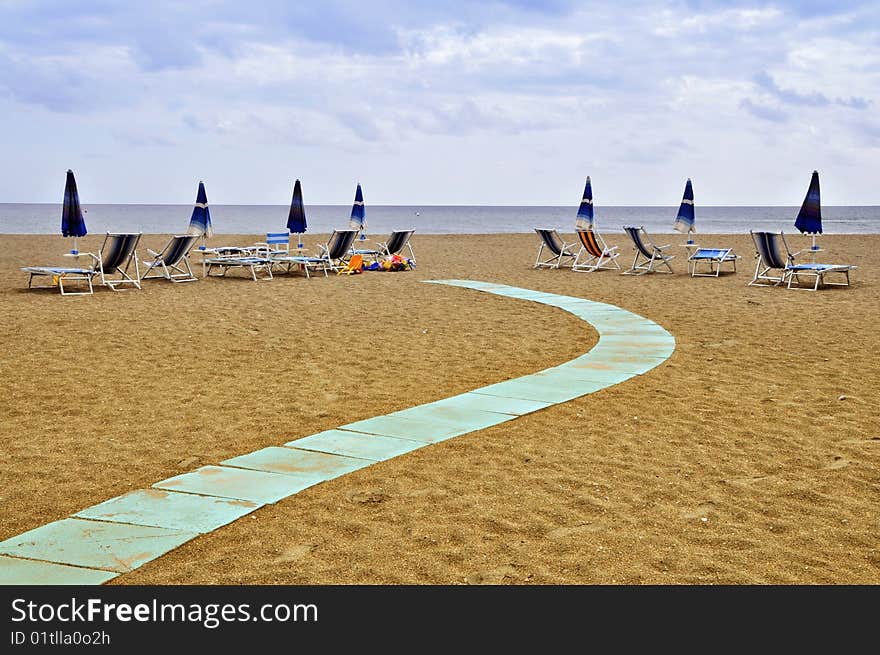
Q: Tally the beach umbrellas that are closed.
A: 7